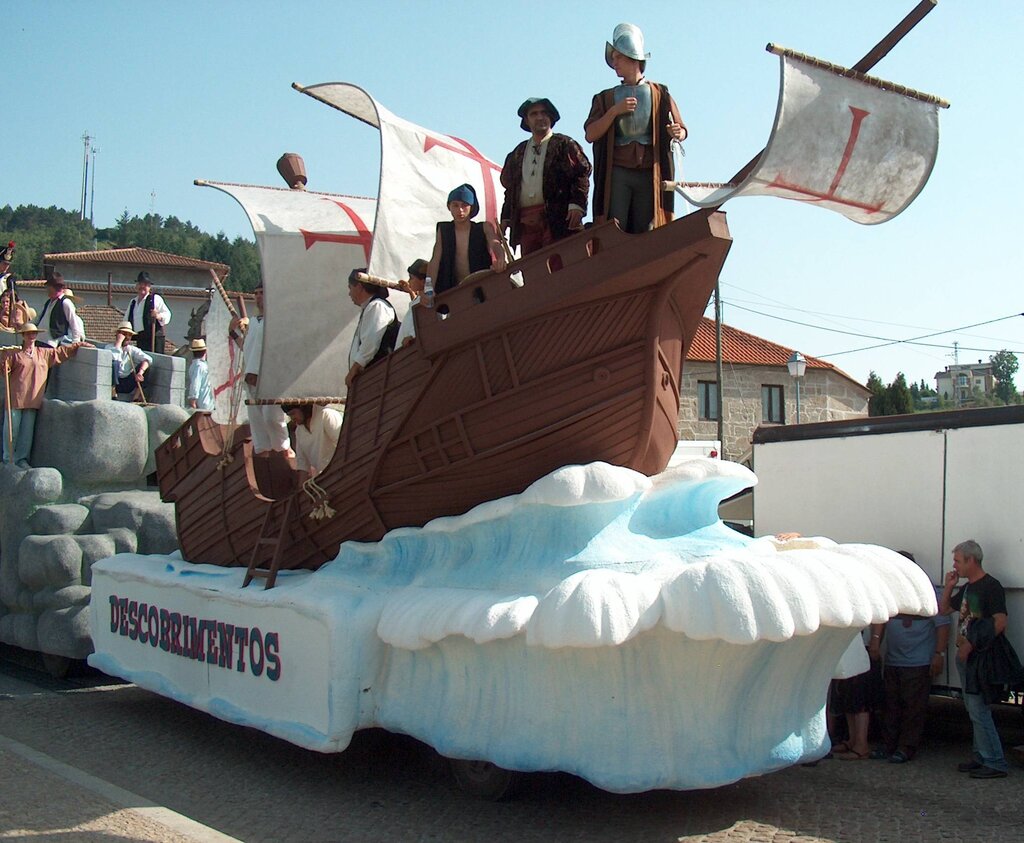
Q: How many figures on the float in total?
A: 7